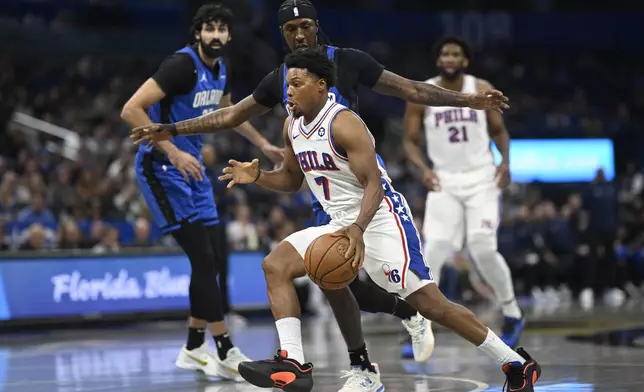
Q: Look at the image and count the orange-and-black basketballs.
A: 1